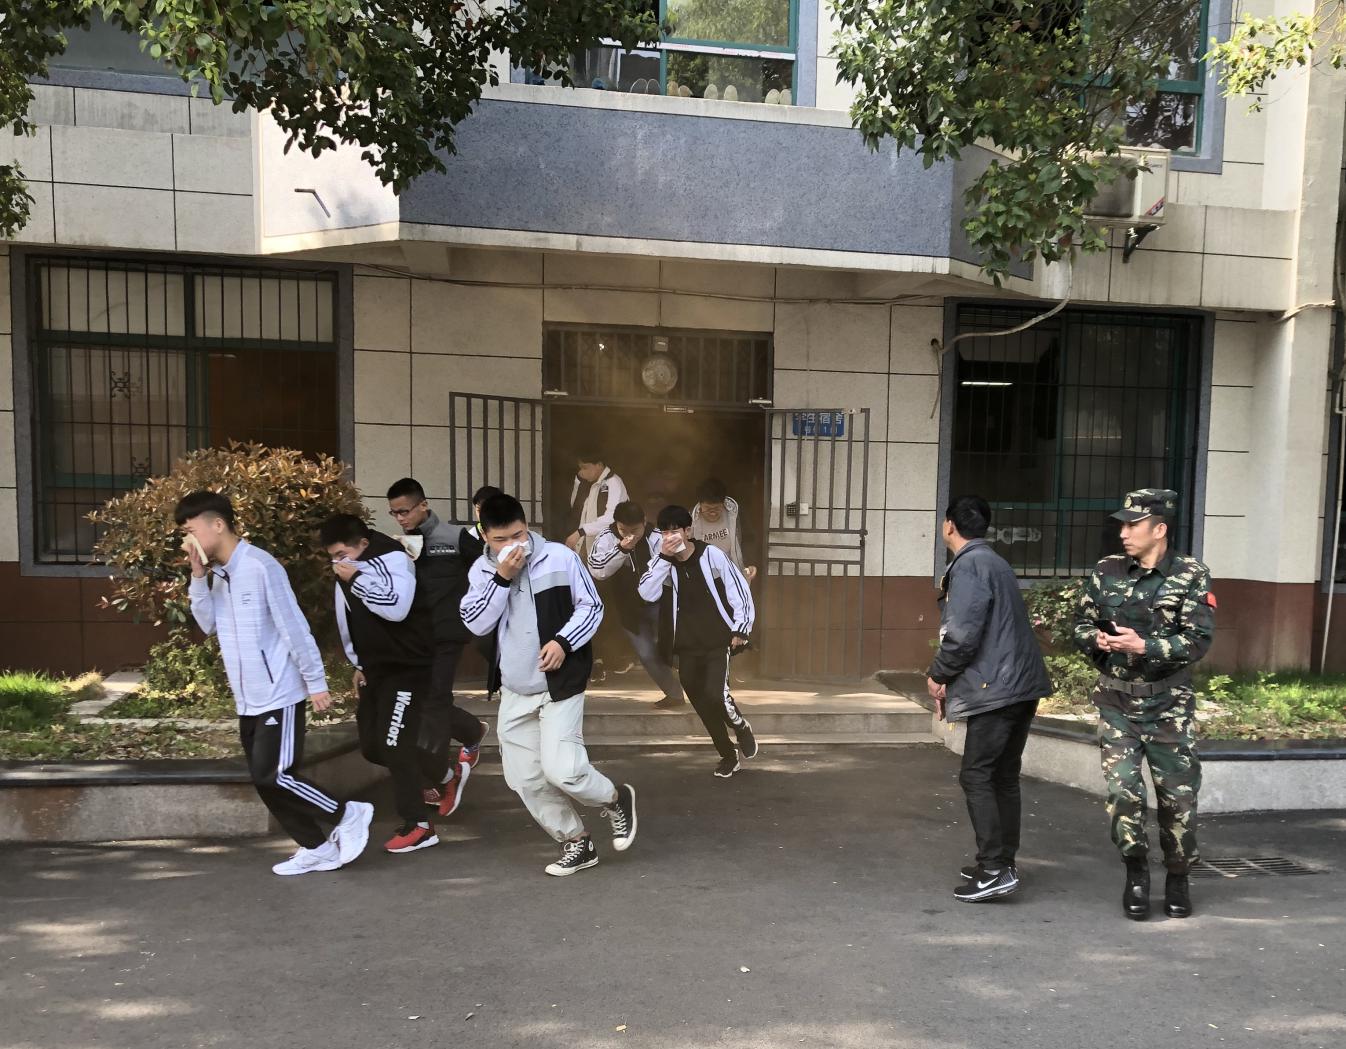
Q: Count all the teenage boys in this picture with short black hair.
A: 9